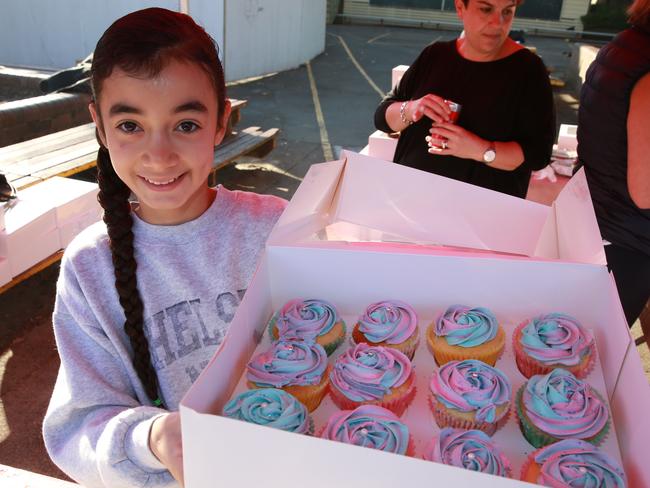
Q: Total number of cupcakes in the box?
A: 12